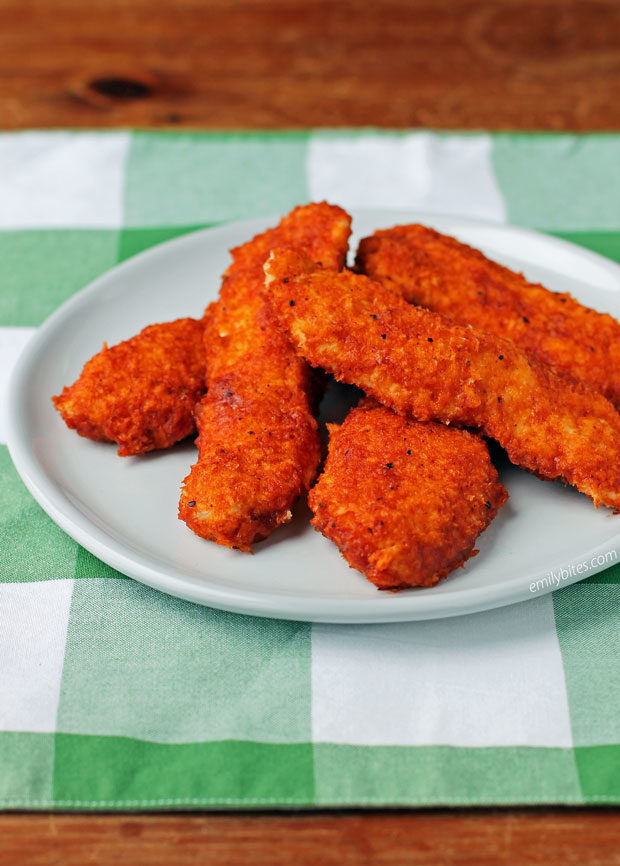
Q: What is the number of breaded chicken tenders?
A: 5